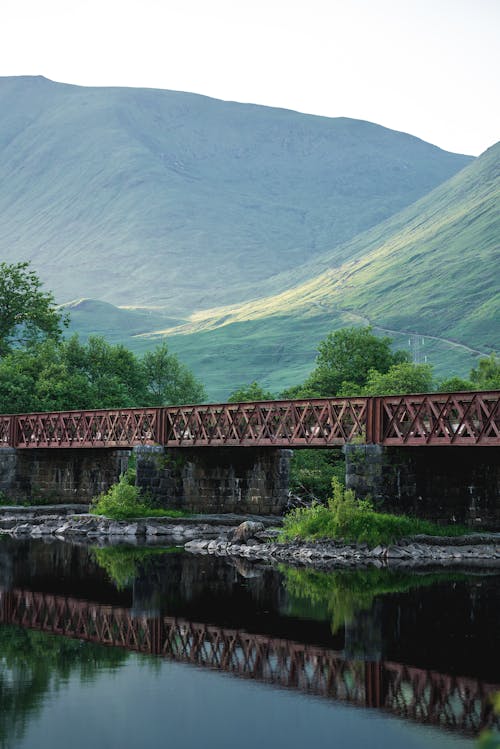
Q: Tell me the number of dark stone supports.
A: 3